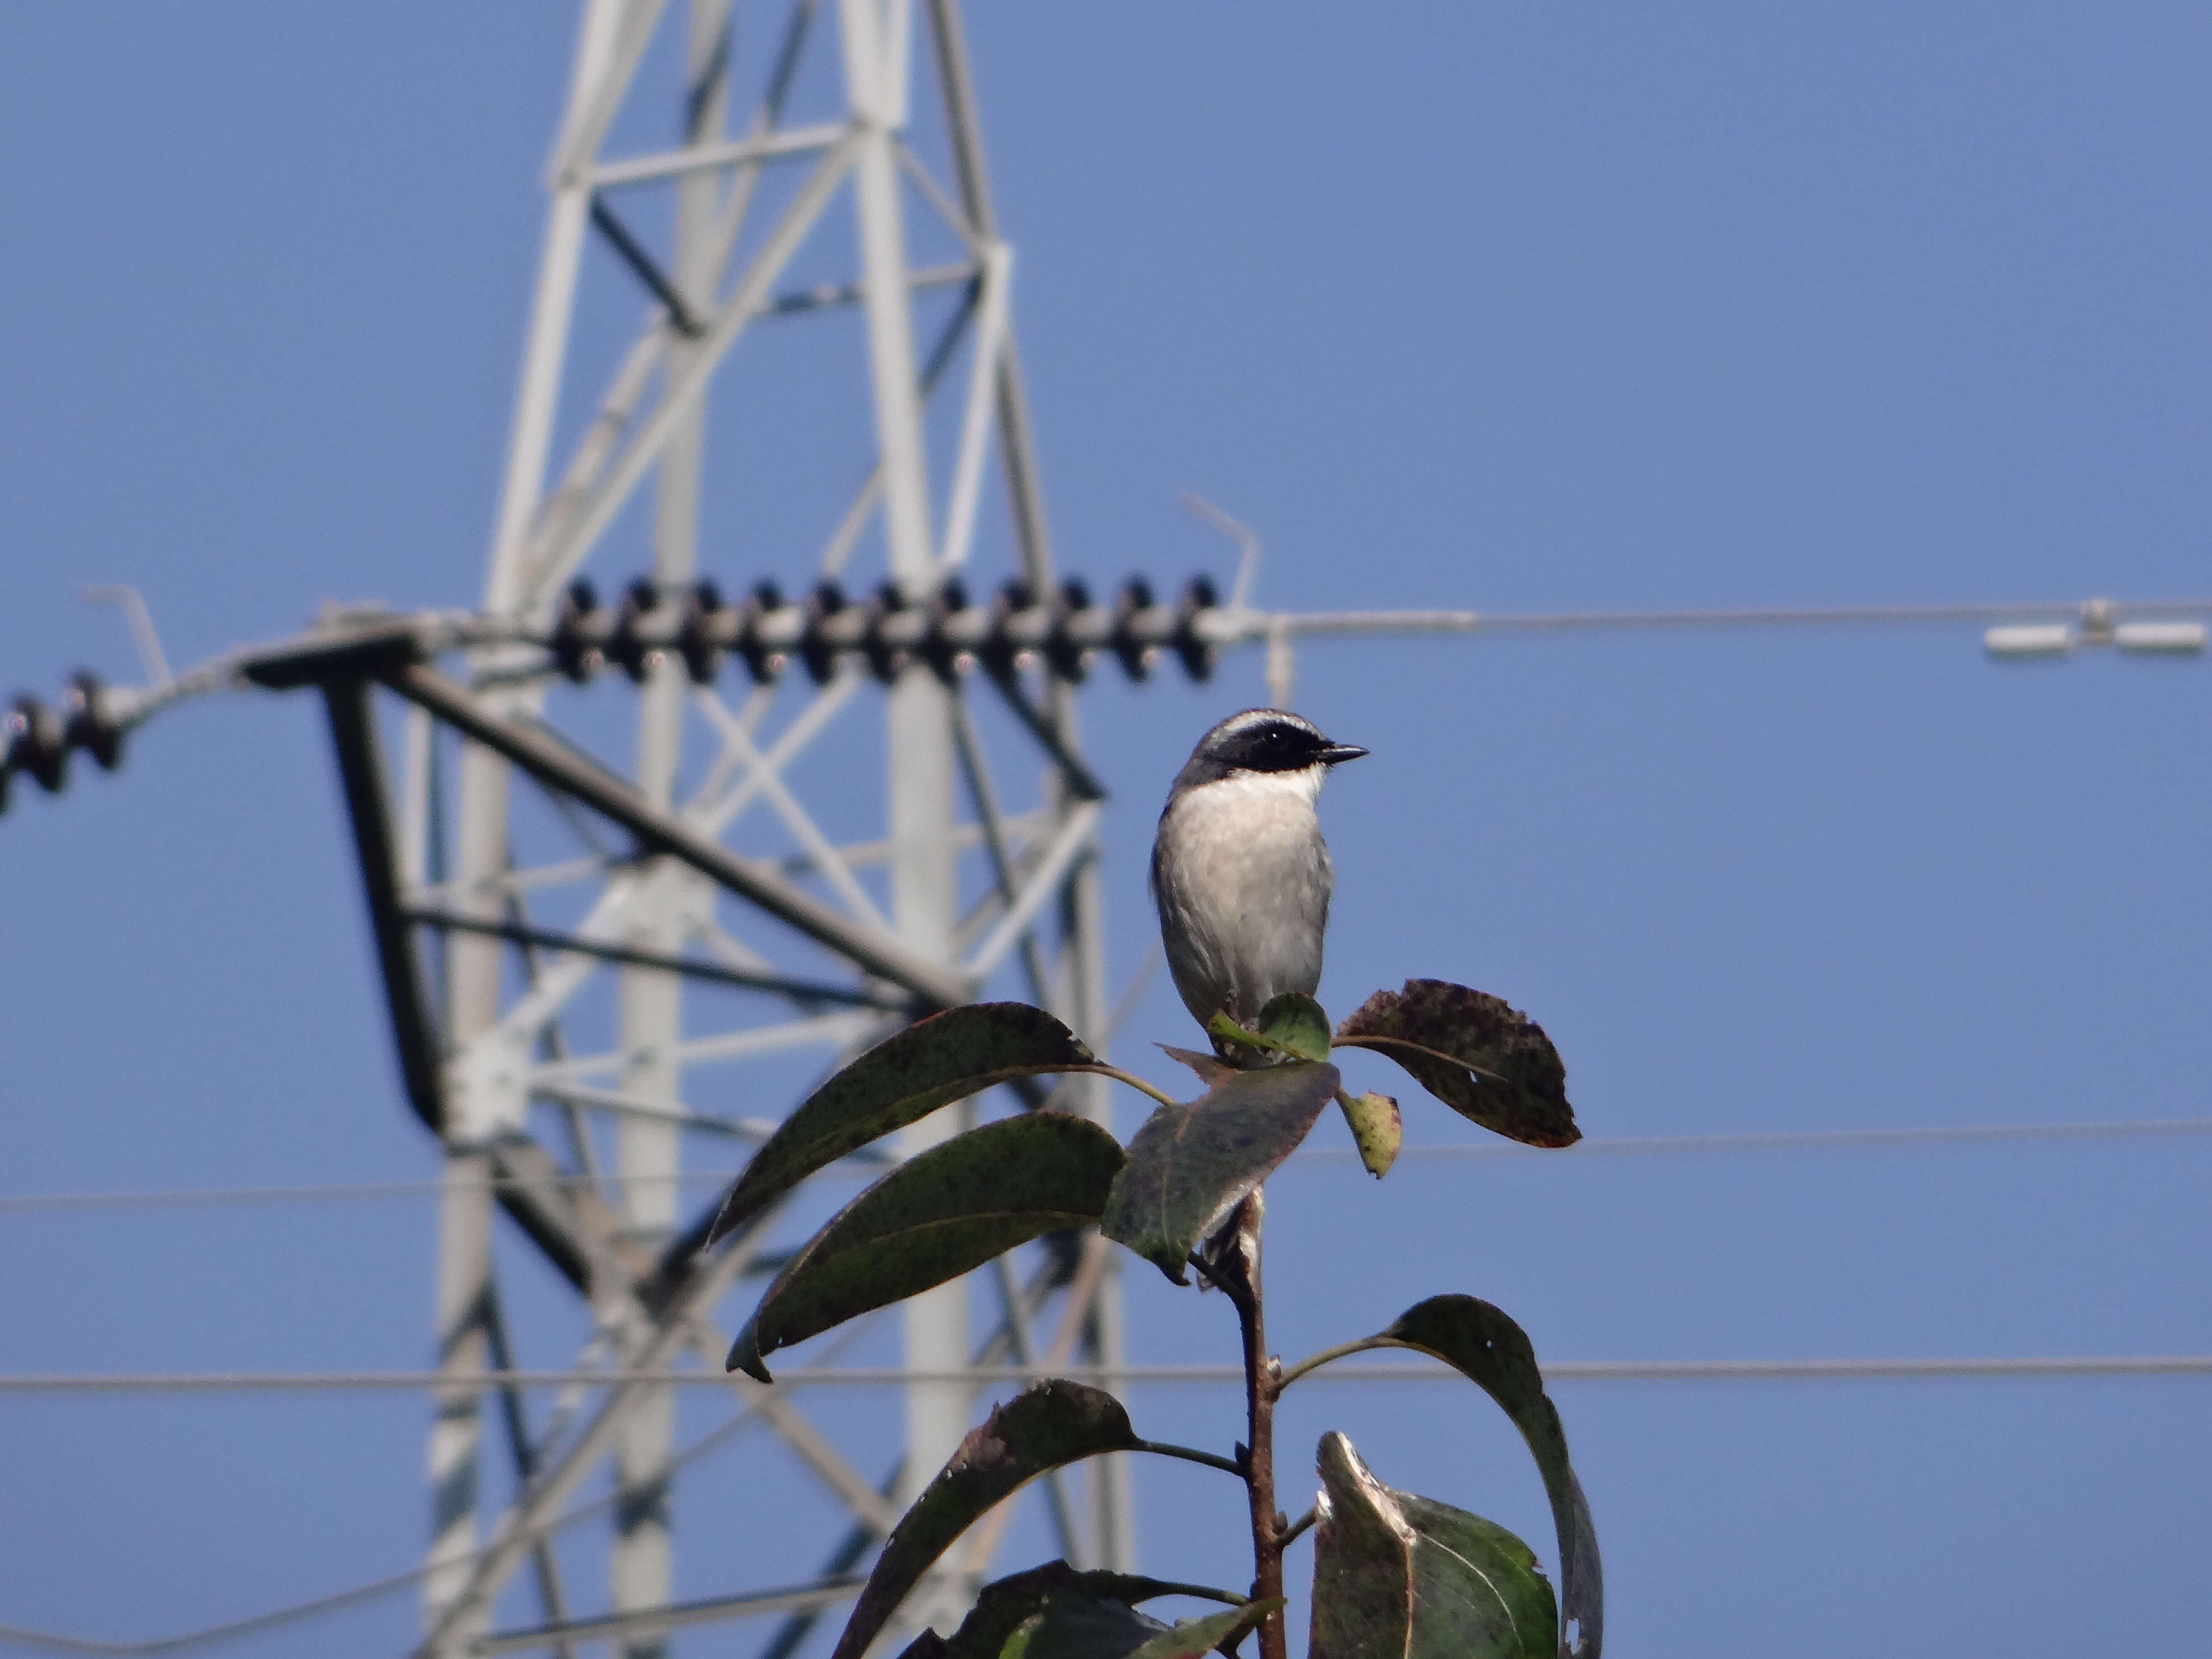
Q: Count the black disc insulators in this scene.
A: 14